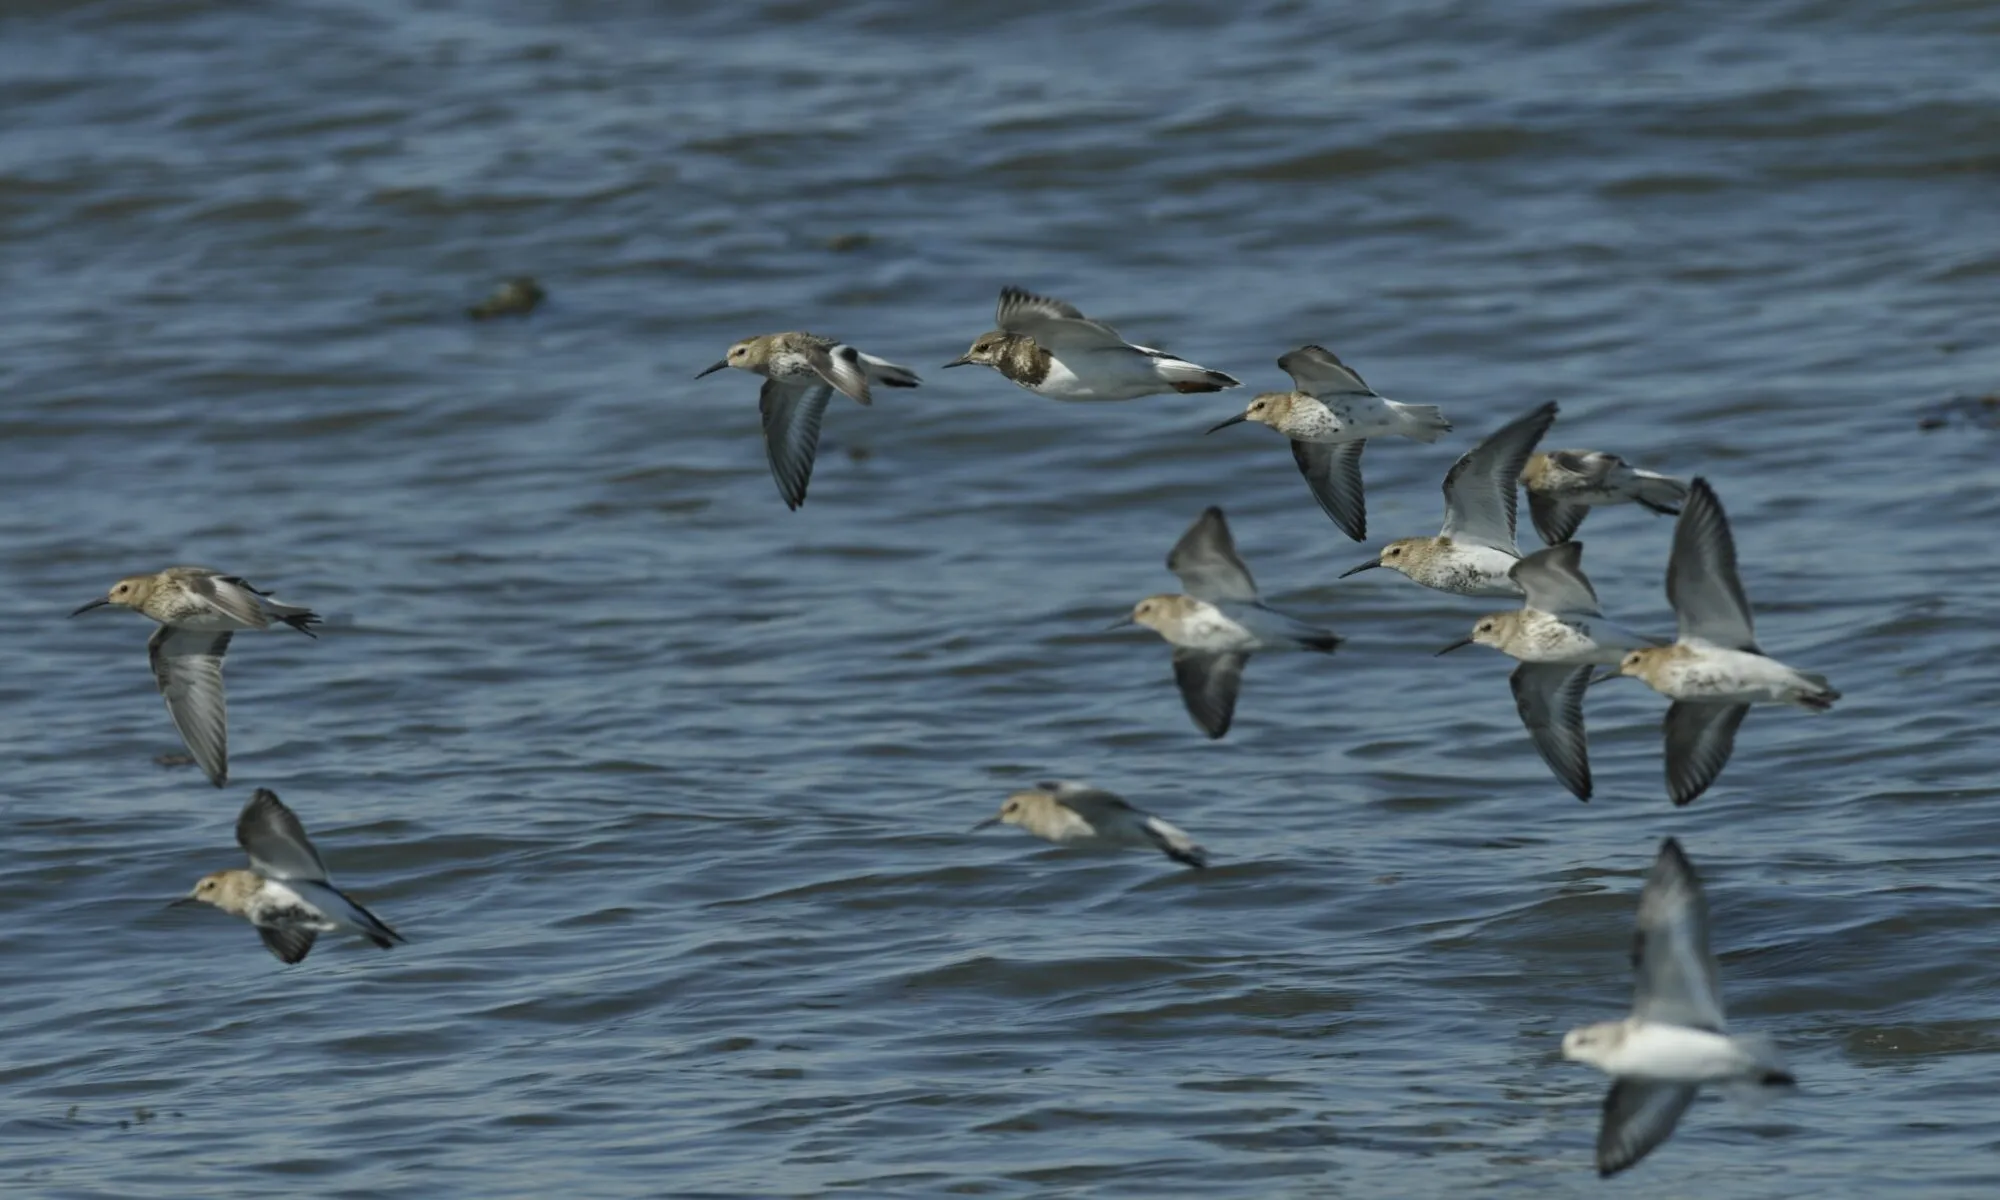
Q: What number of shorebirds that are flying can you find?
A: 12